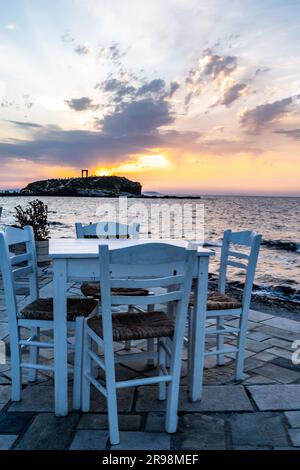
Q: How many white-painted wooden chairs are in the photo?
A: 4